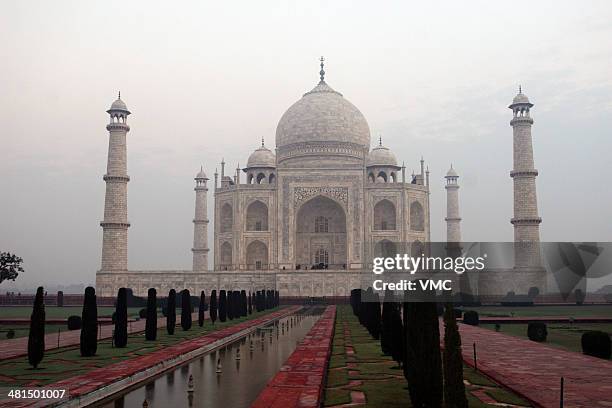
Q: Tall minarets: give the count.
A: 4